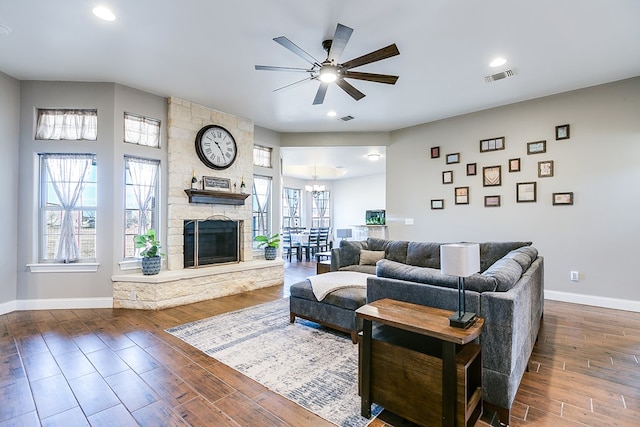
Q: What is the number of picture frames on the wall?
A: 15